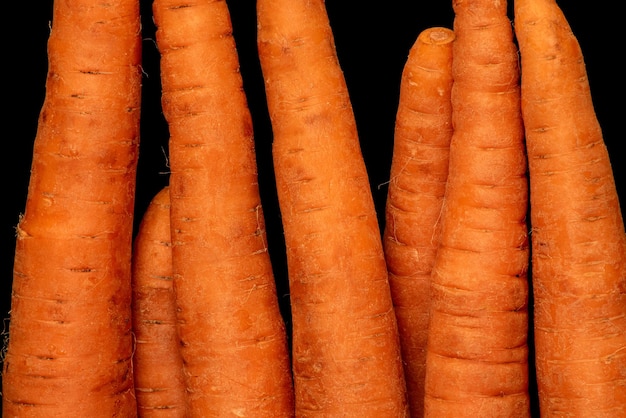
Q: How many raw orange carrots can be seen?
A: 7